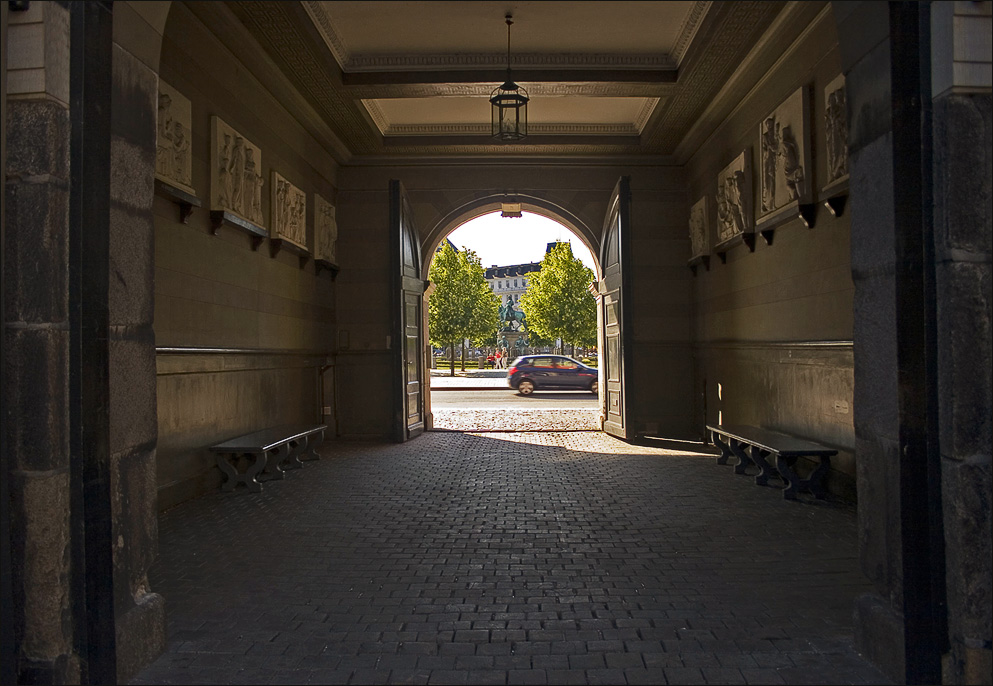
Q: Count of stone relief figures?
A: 8